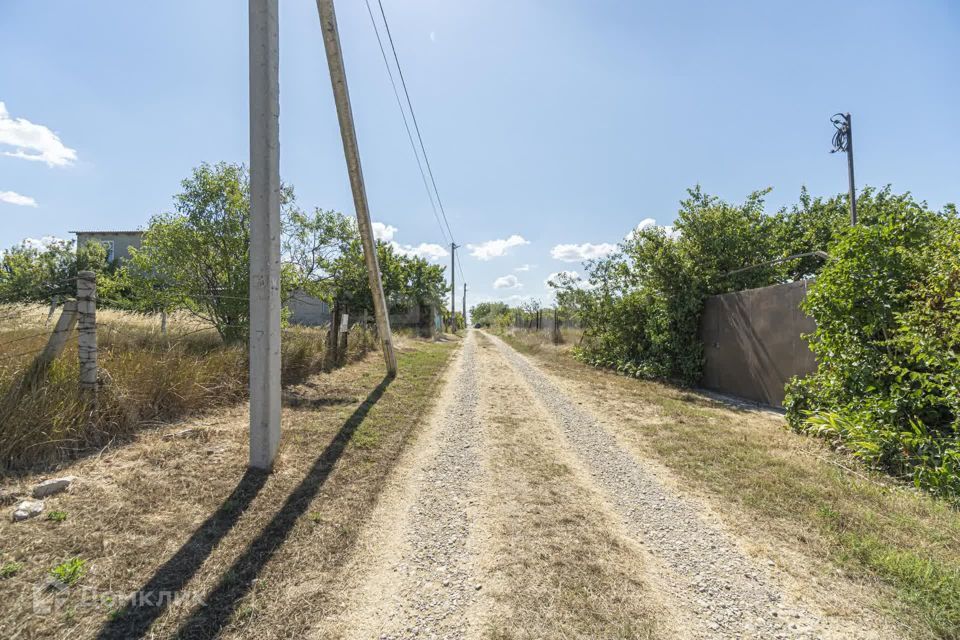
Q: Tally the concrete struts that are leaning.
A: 2